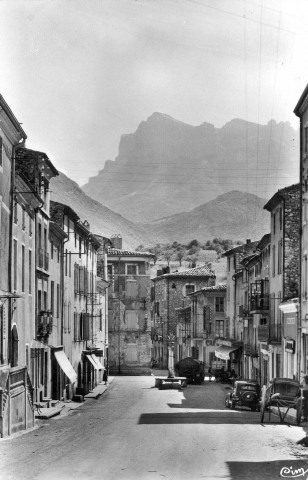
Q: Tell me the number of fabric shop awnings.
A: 3